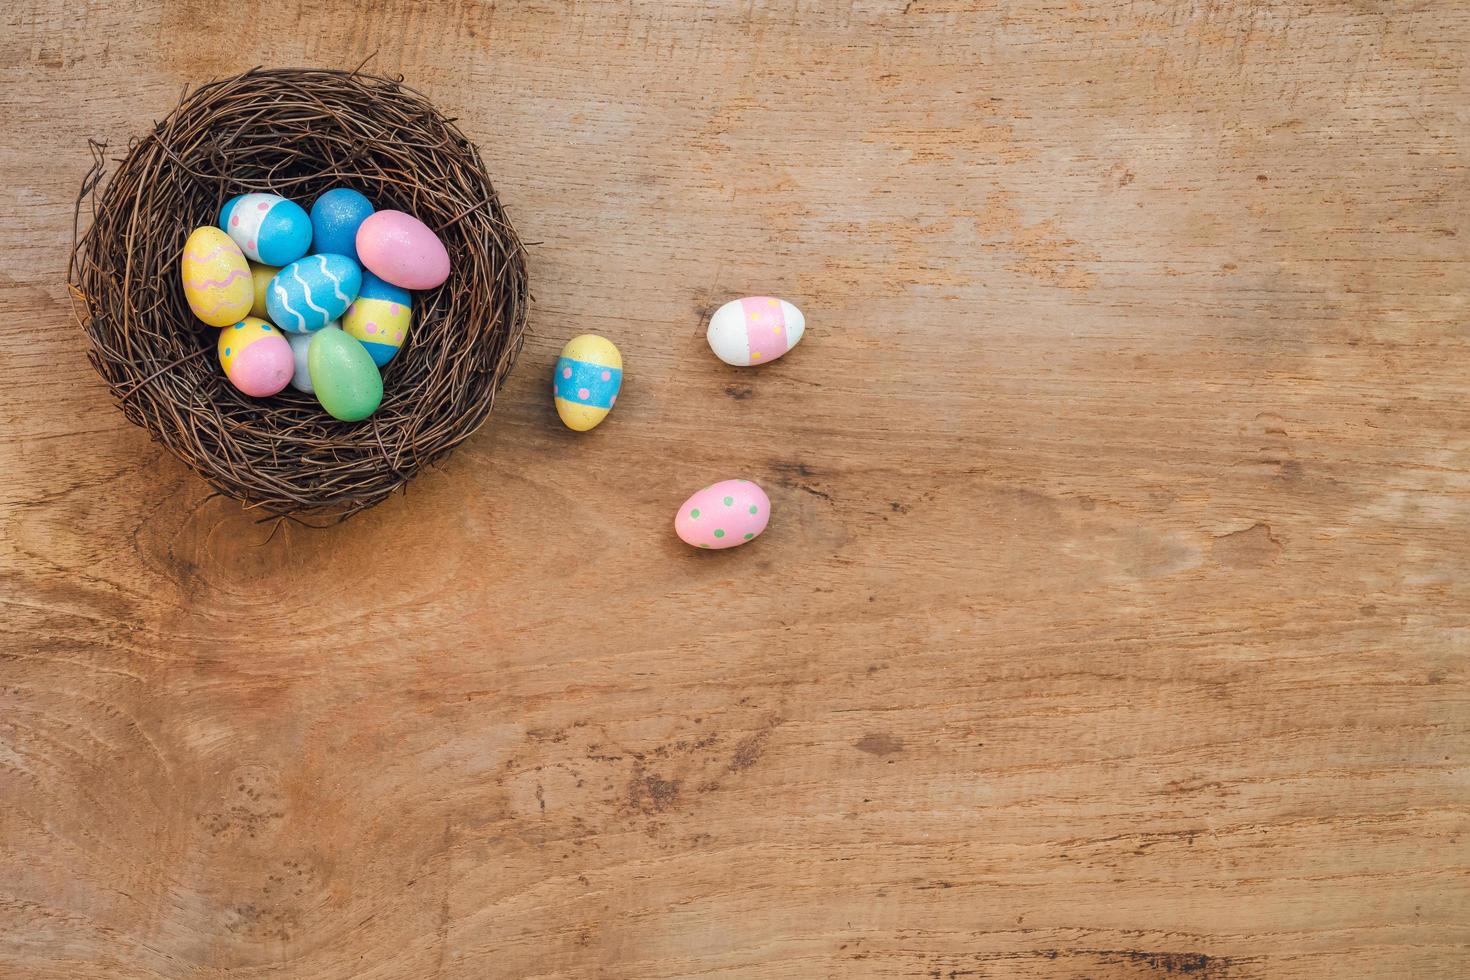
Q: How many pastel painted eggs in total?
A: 13